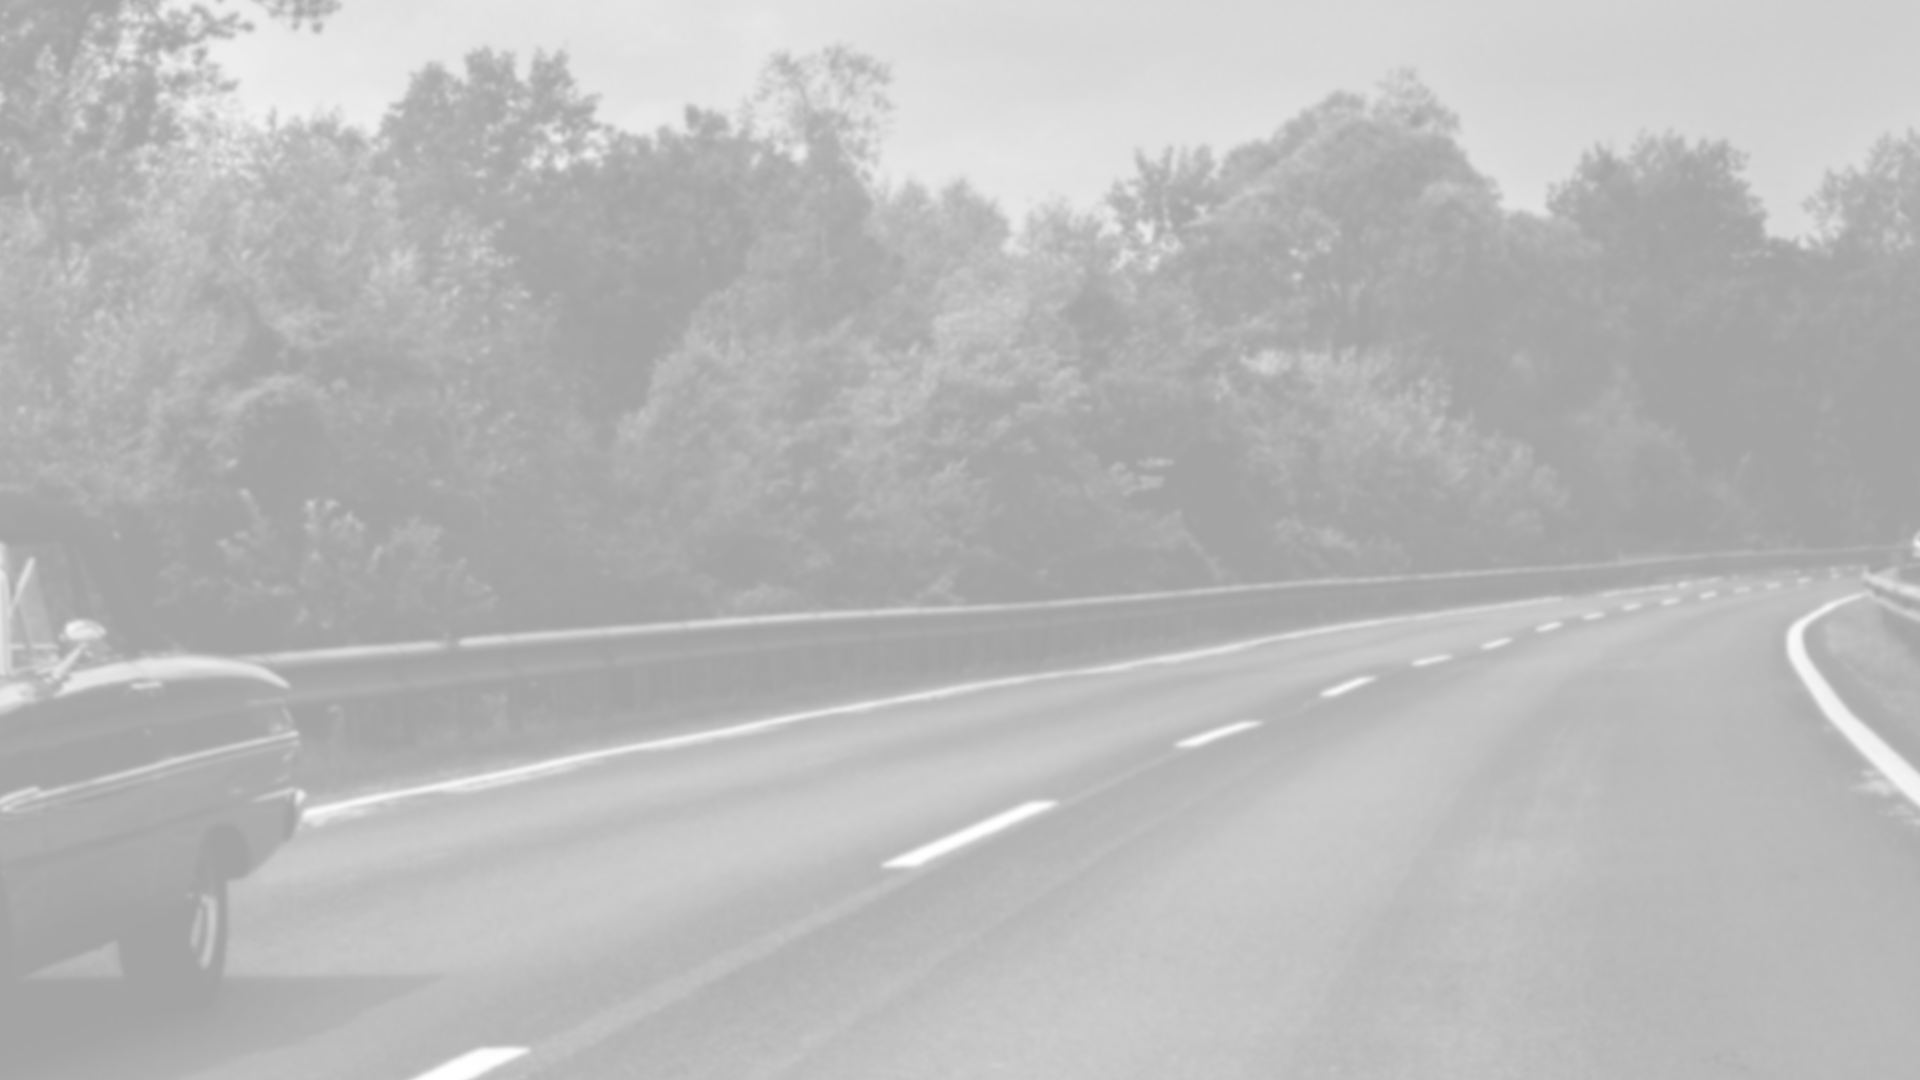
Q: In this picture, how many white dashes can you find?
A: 15